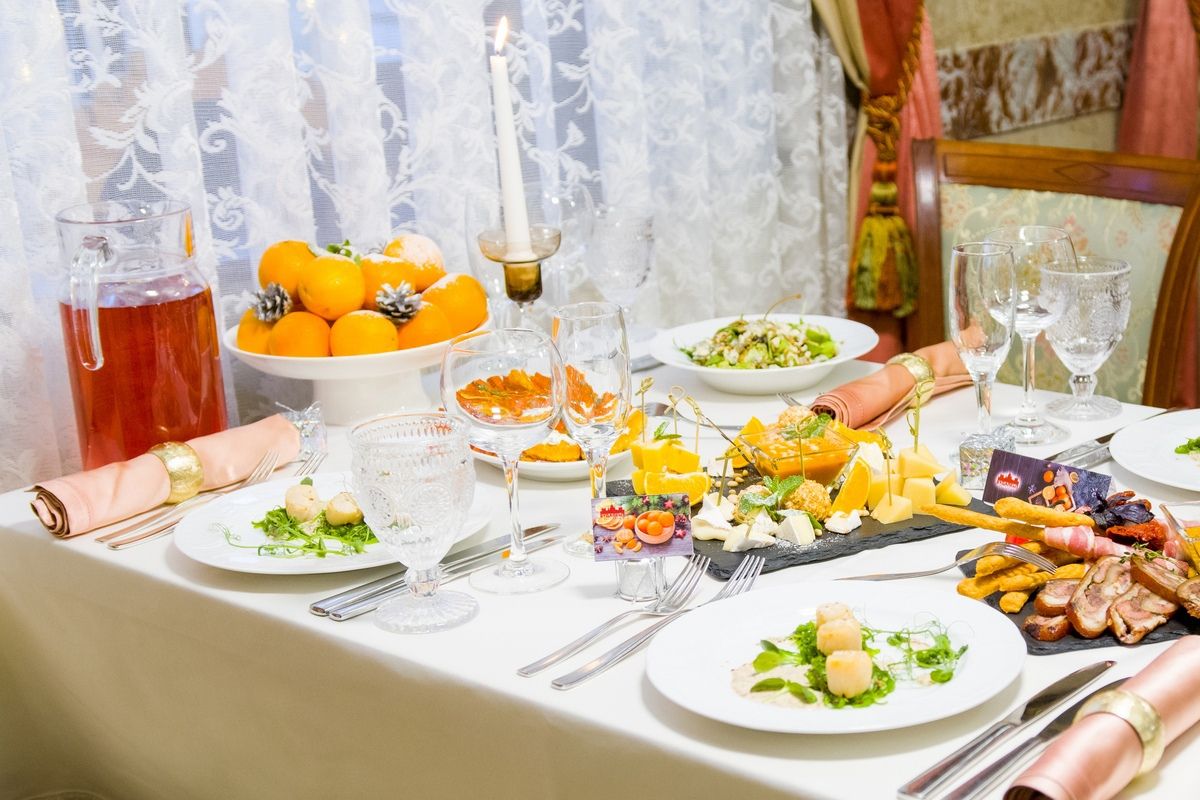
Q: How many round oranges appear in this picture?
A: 9